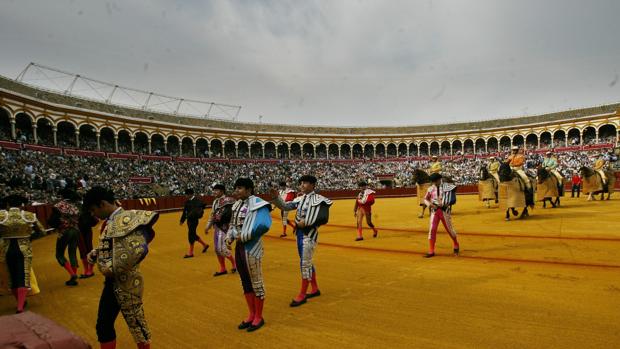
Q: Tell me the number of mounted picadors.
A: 5